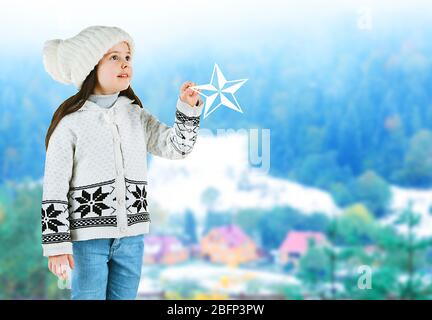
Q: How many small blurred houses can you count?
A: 3